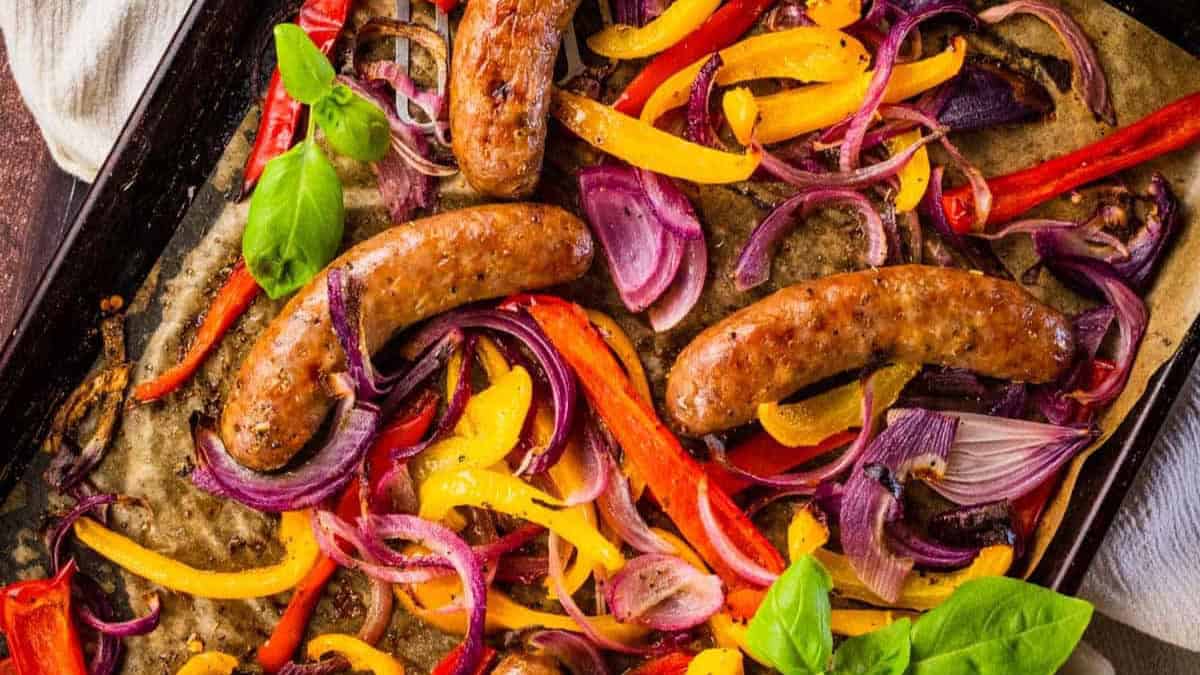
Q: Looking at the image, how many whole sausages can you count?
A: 2